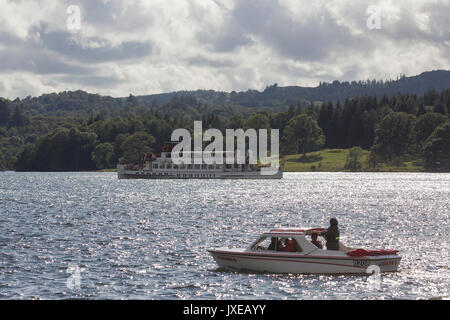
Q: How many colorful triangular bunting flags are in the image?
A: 0